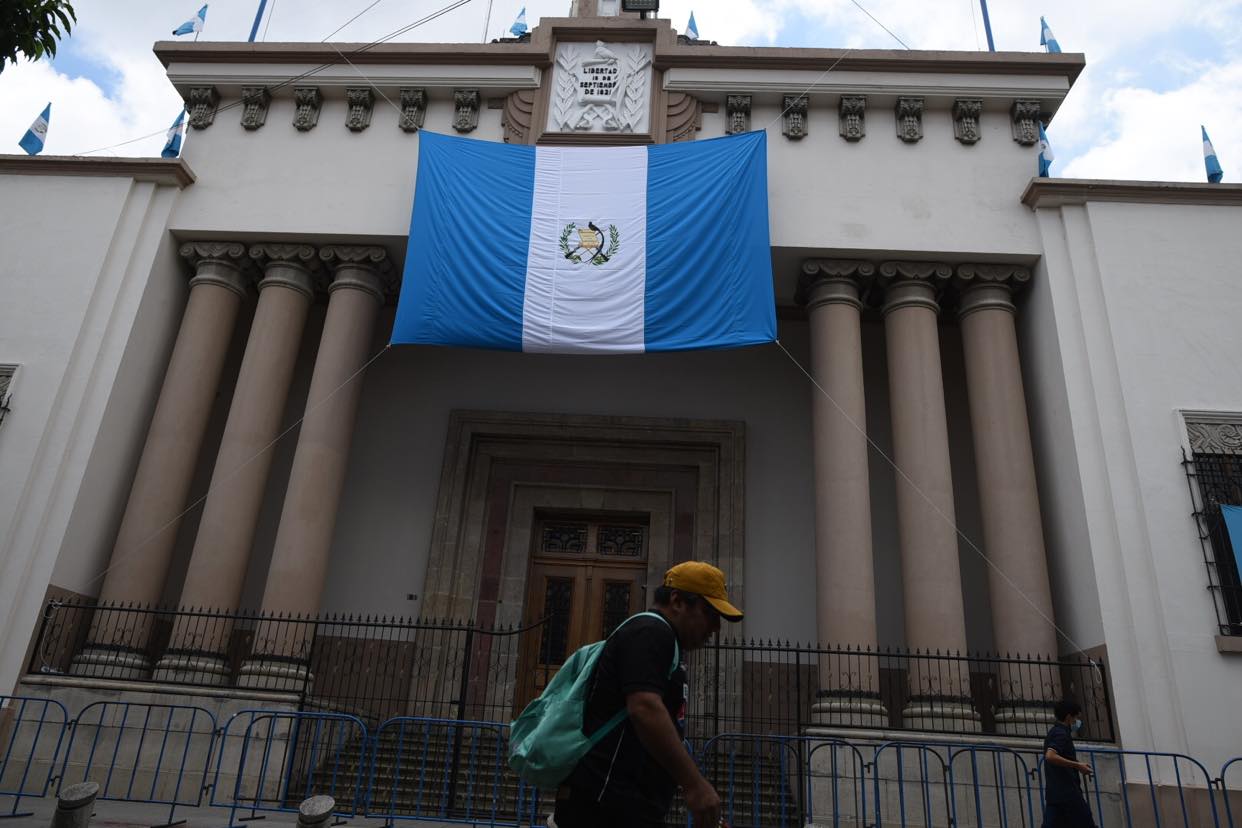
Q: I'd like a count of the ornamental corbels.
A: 12